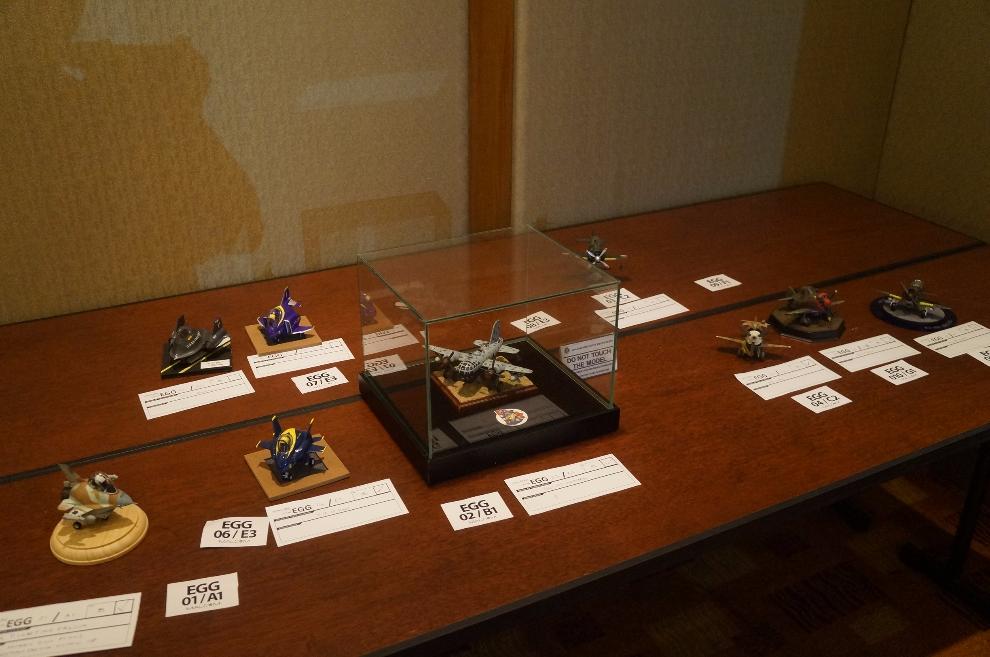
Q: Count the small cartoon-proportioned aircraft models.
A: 9